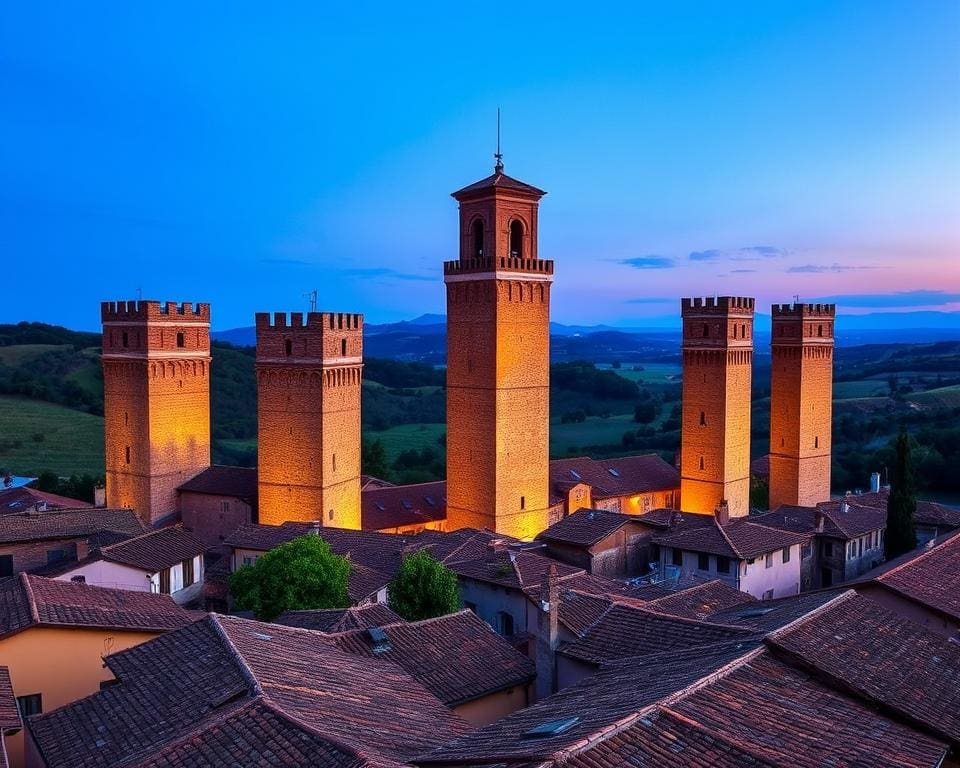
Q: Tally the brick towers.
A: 5